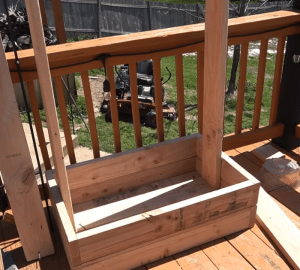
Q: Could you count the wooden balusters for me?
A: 11